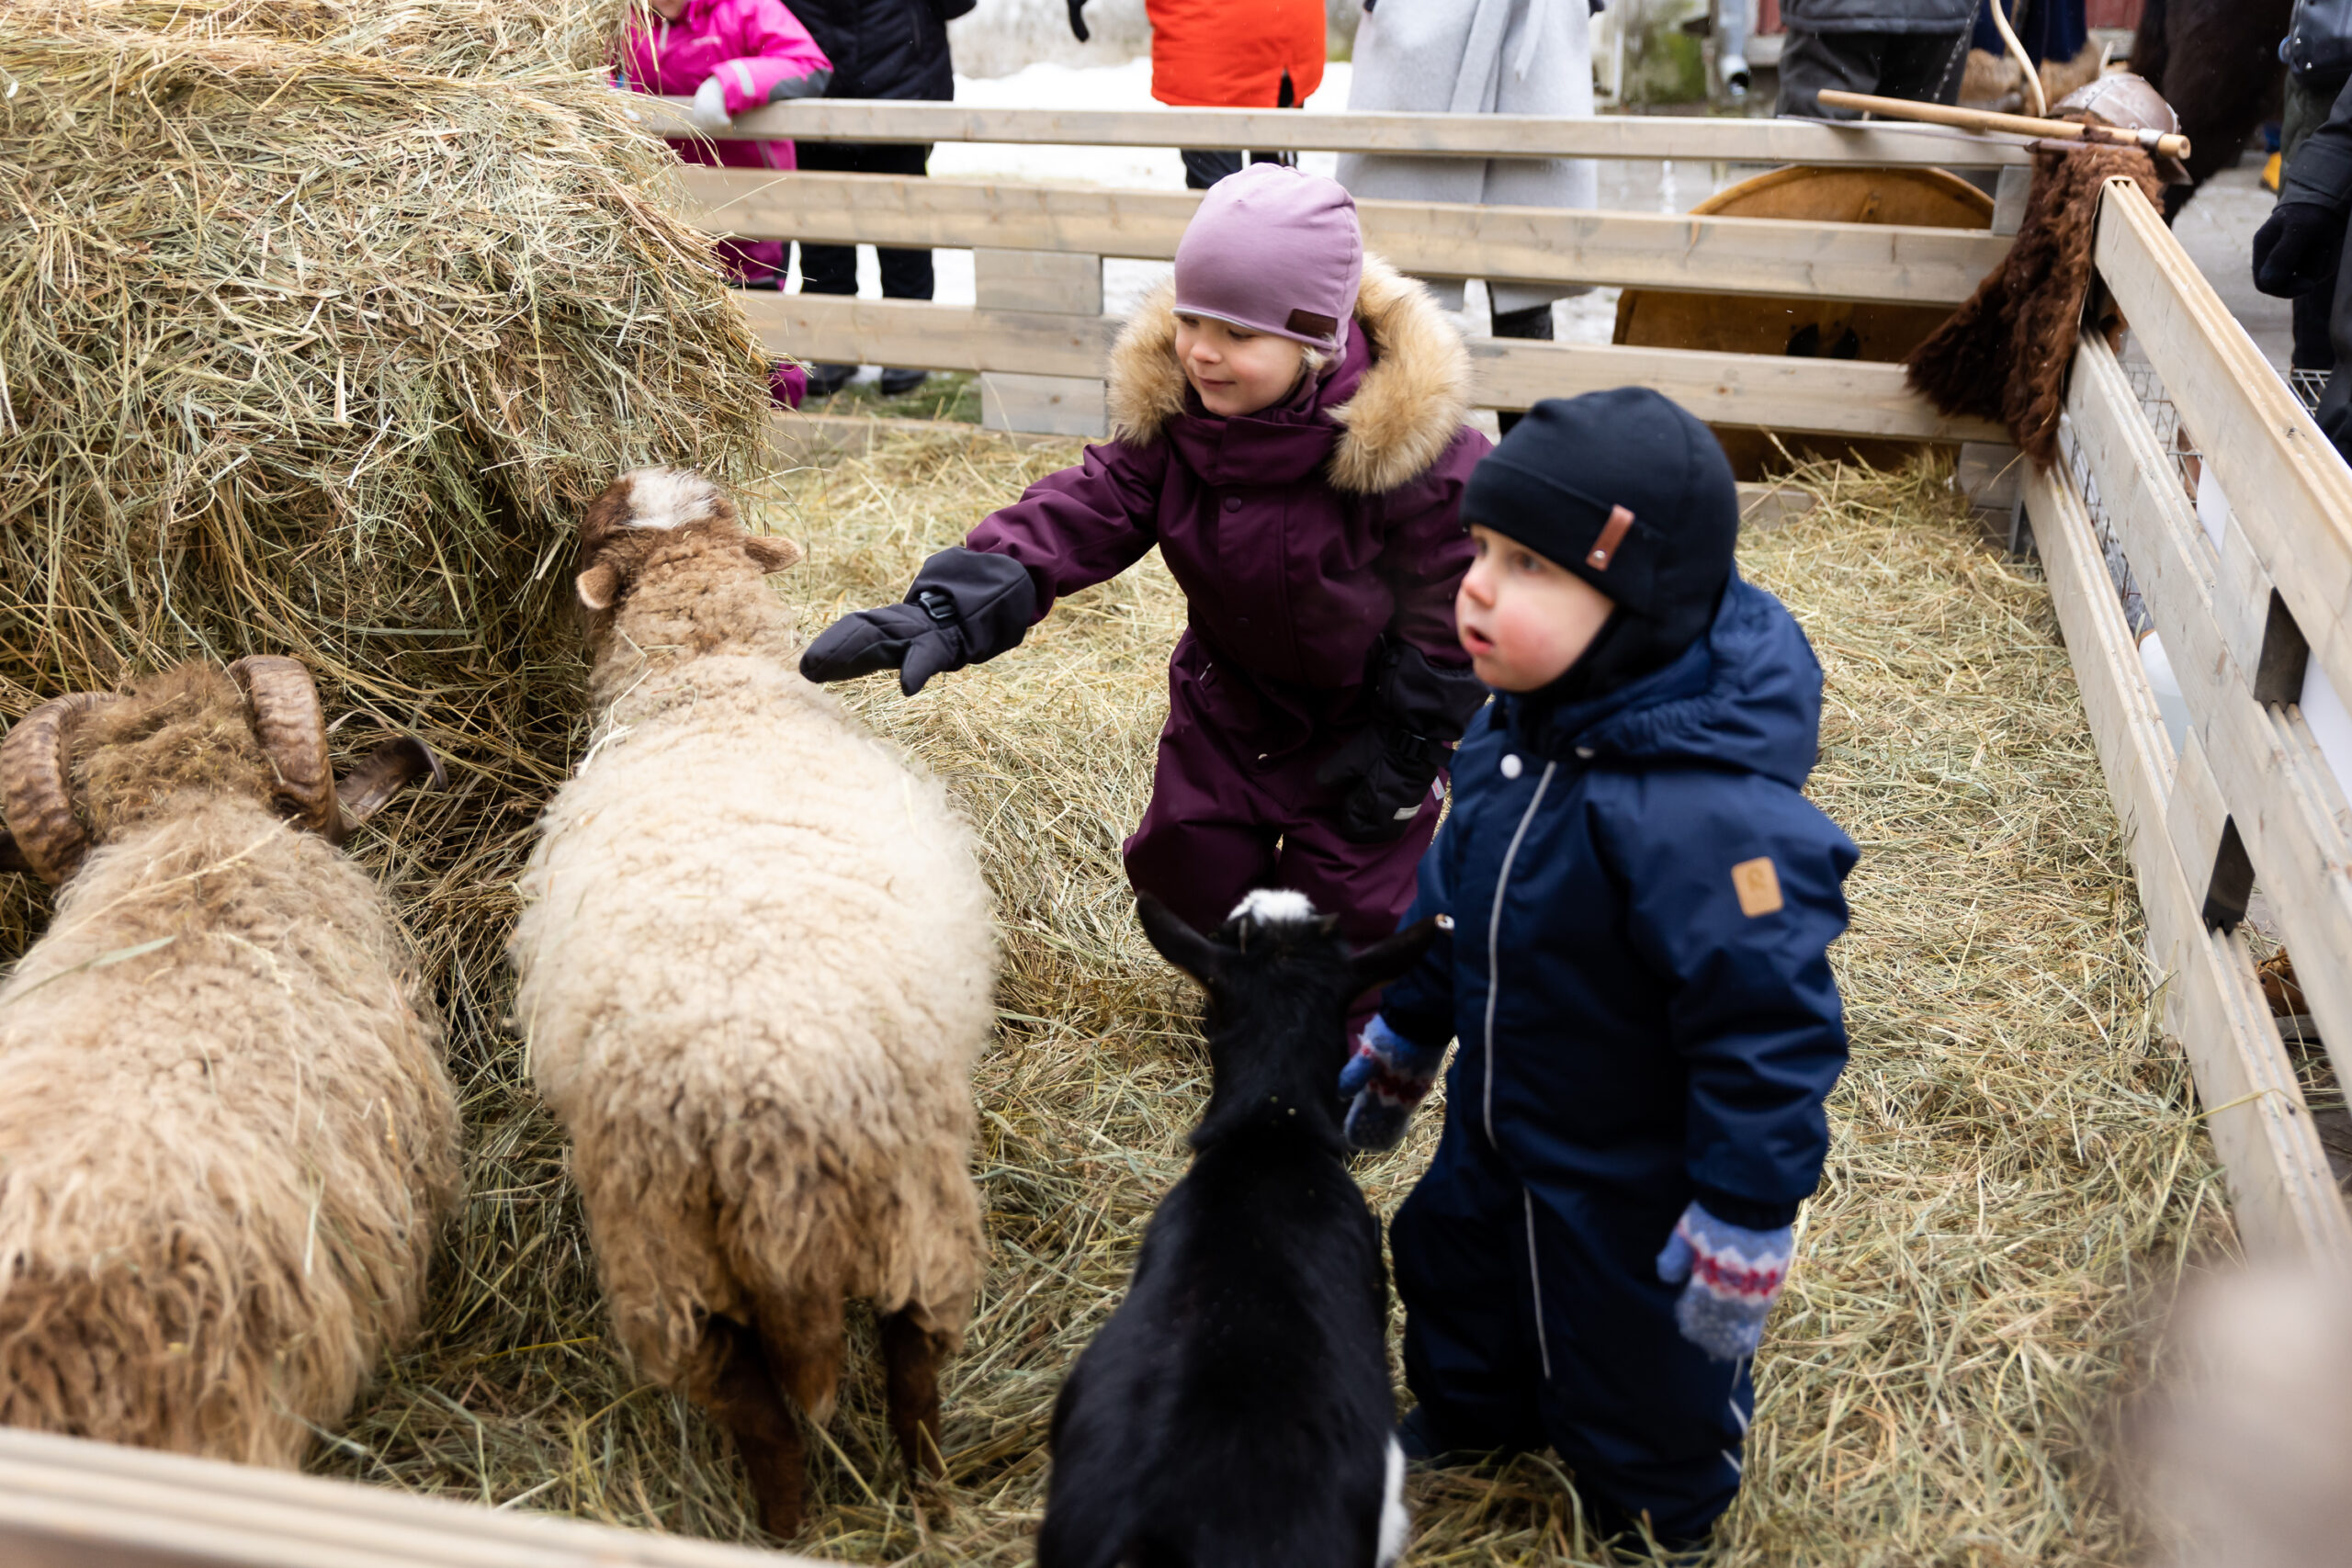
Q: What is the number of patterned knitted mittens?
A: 2